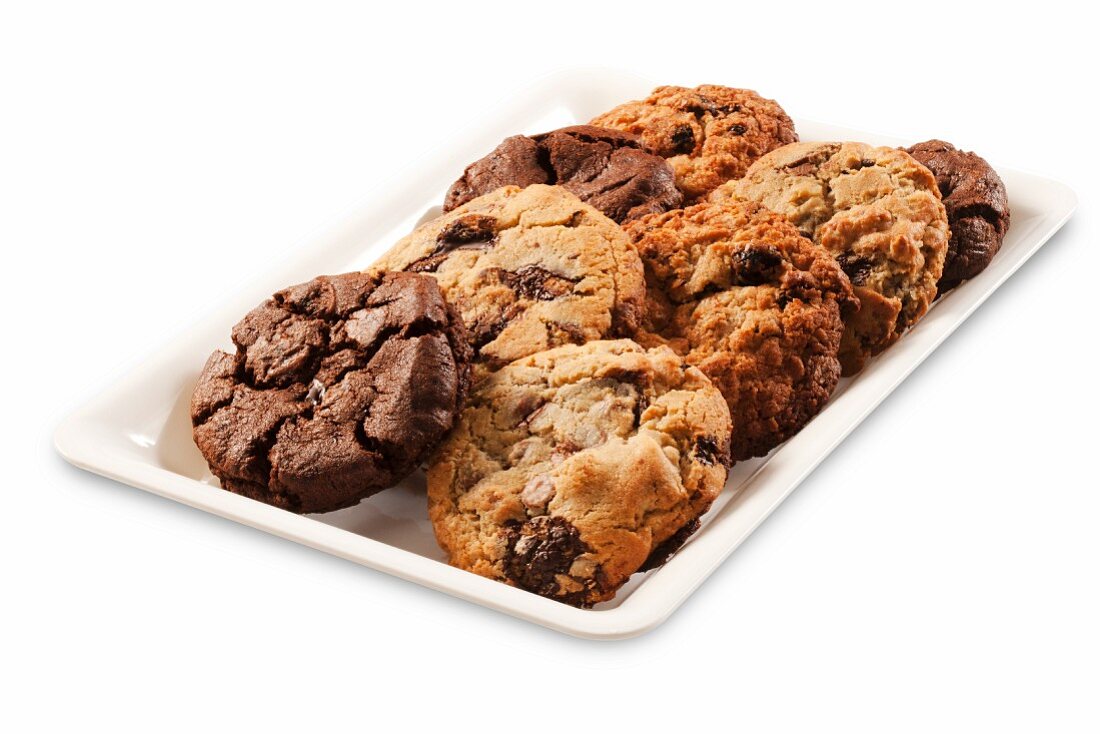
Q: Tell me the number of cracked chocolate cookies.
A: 3